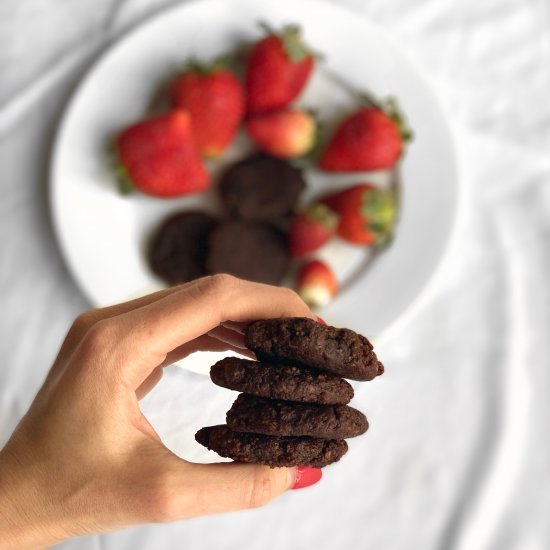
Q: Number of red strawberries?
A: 8